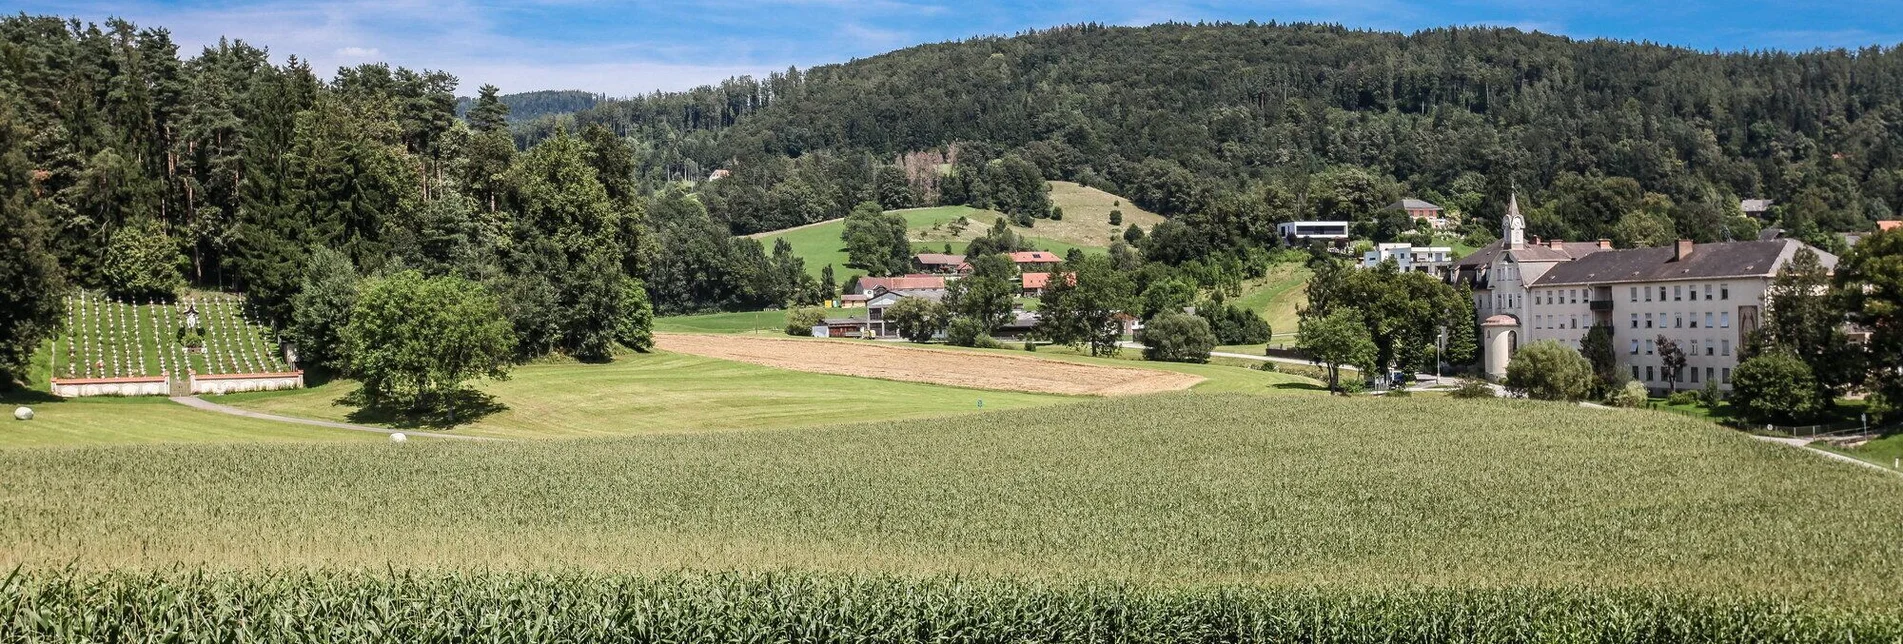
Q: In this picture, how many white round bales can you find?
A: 2